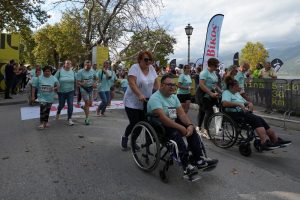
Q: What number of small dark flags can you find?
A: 3